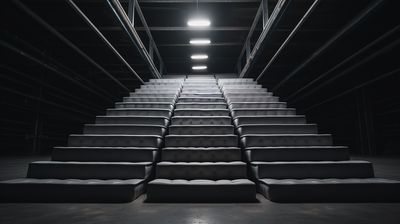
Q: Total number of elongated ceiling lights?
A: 4